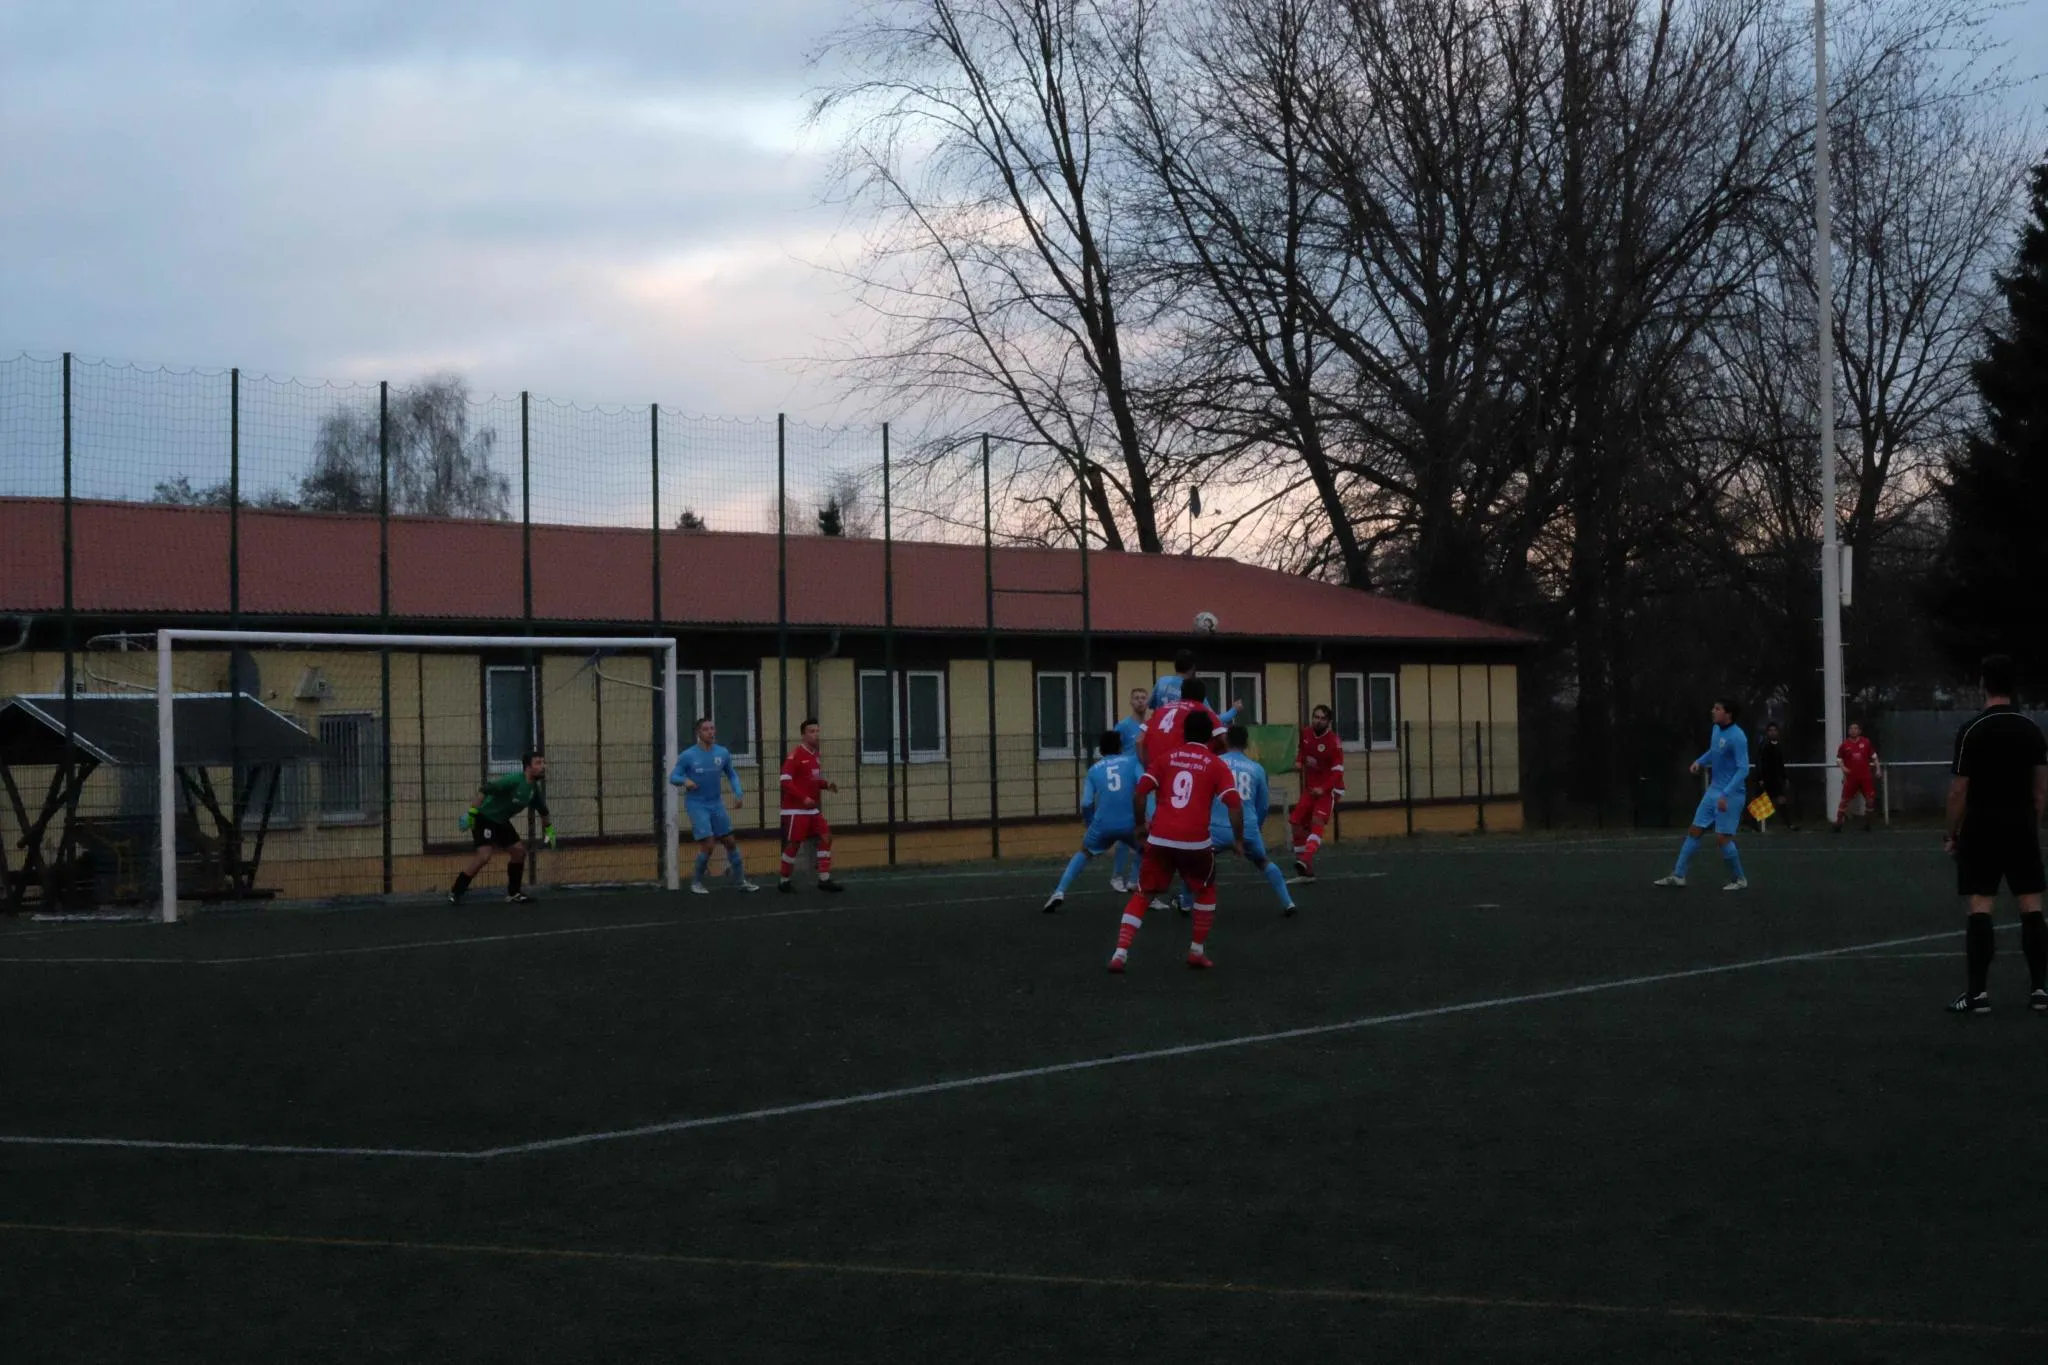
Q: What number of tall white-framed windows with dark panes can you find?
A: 11